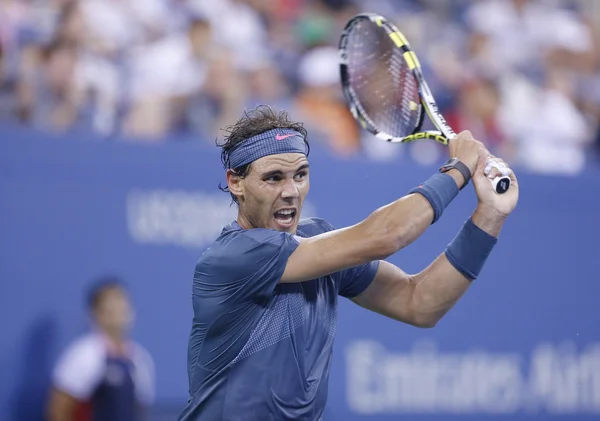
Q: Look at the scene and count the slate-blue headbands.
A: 1